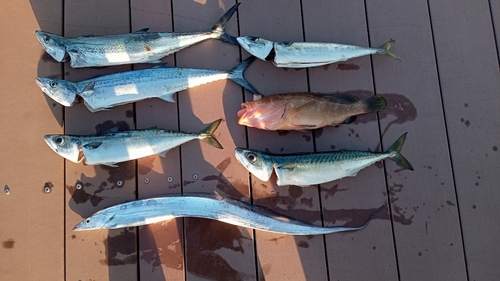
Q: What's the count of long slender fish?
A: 1